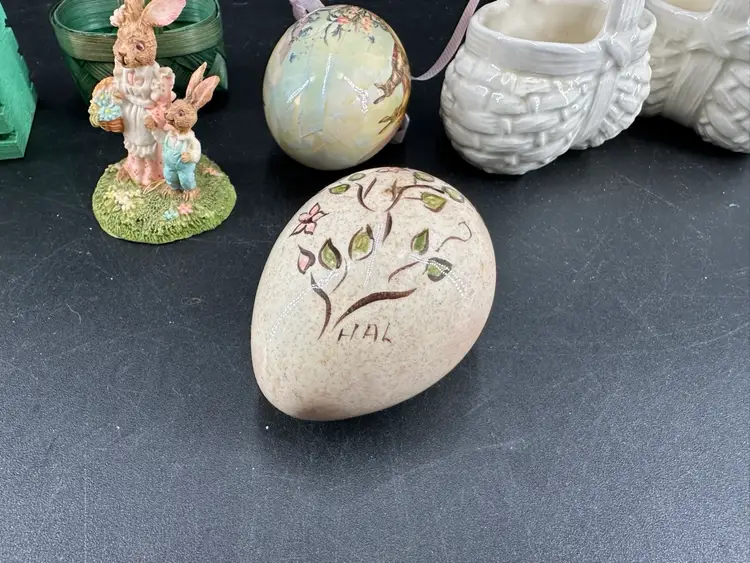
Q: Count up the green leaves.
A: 9